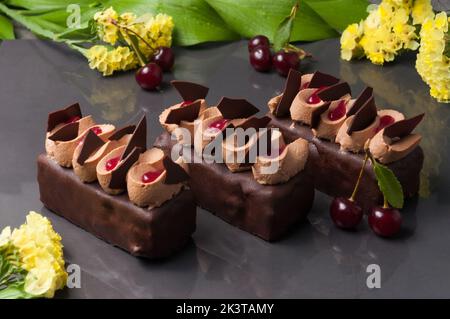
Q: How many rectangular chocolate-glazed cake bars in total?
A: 3